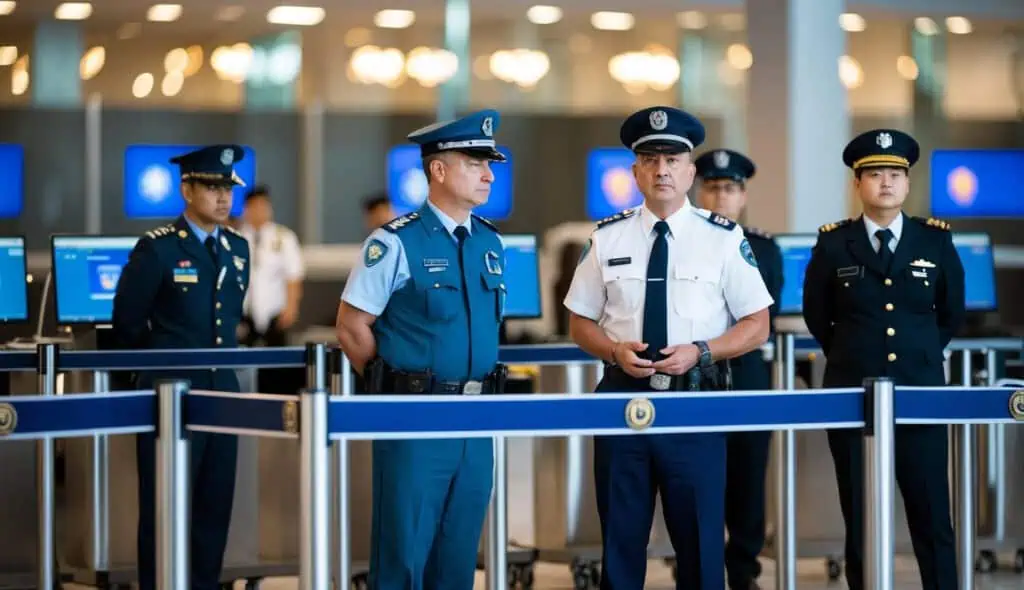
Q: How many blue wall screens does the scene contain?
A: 5